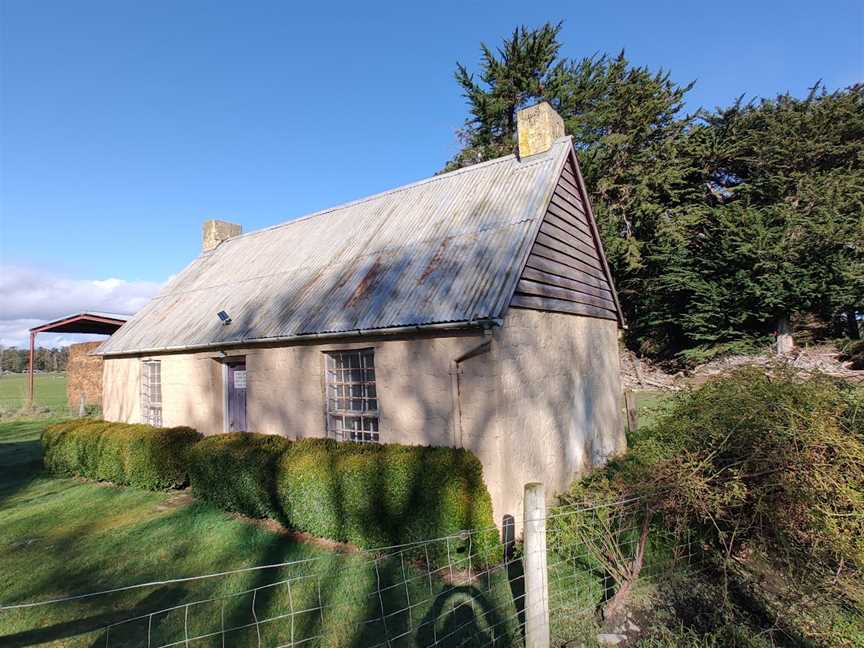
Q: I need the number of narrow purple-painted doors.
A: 1